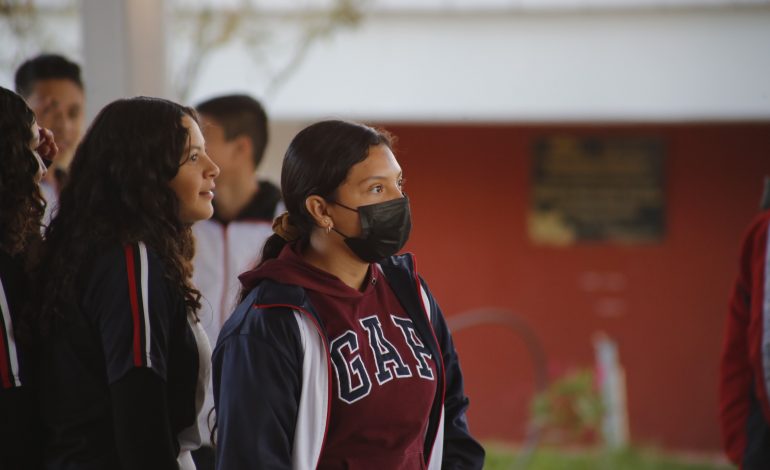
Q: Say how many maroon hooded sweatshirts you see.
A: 1